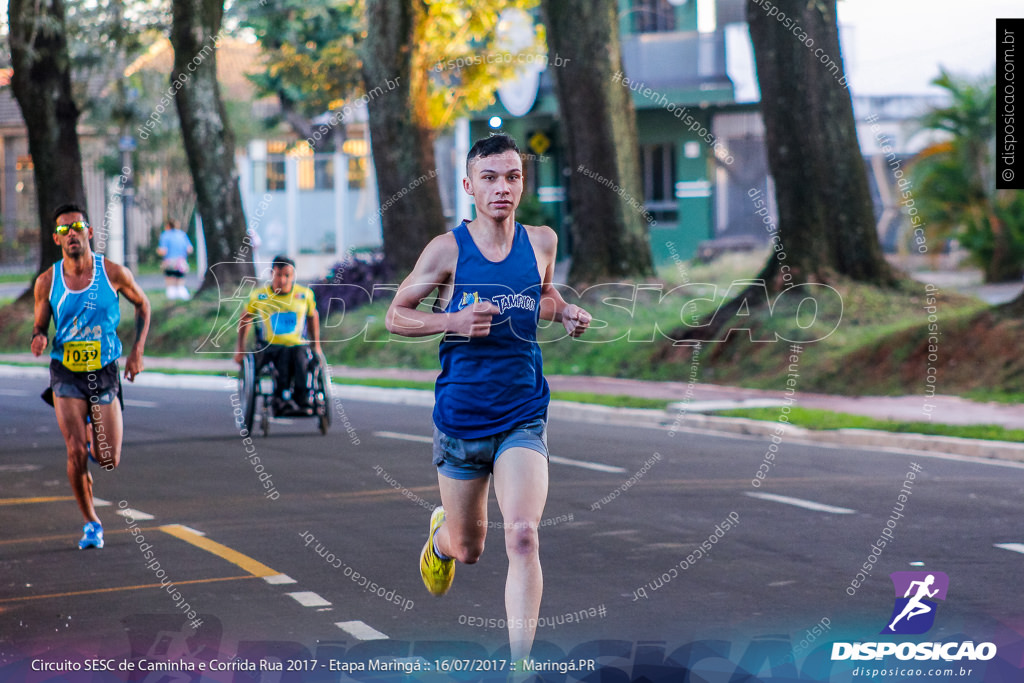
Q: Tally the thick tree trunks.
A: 5